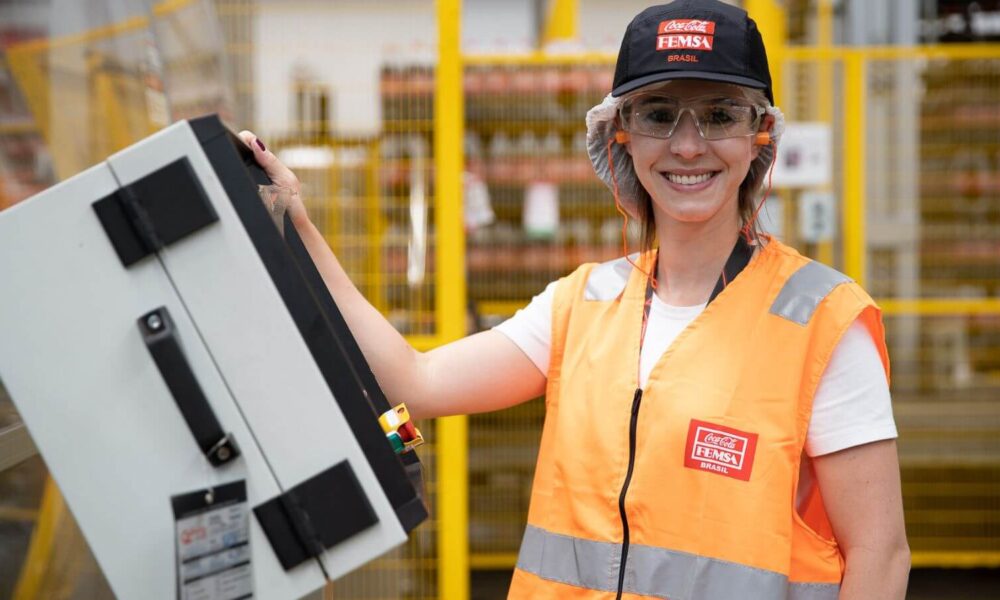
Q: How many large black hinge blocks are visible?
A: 2